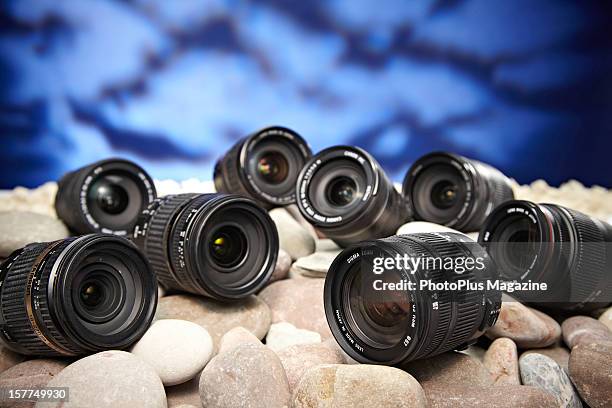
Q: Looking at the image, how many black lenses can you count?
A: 8